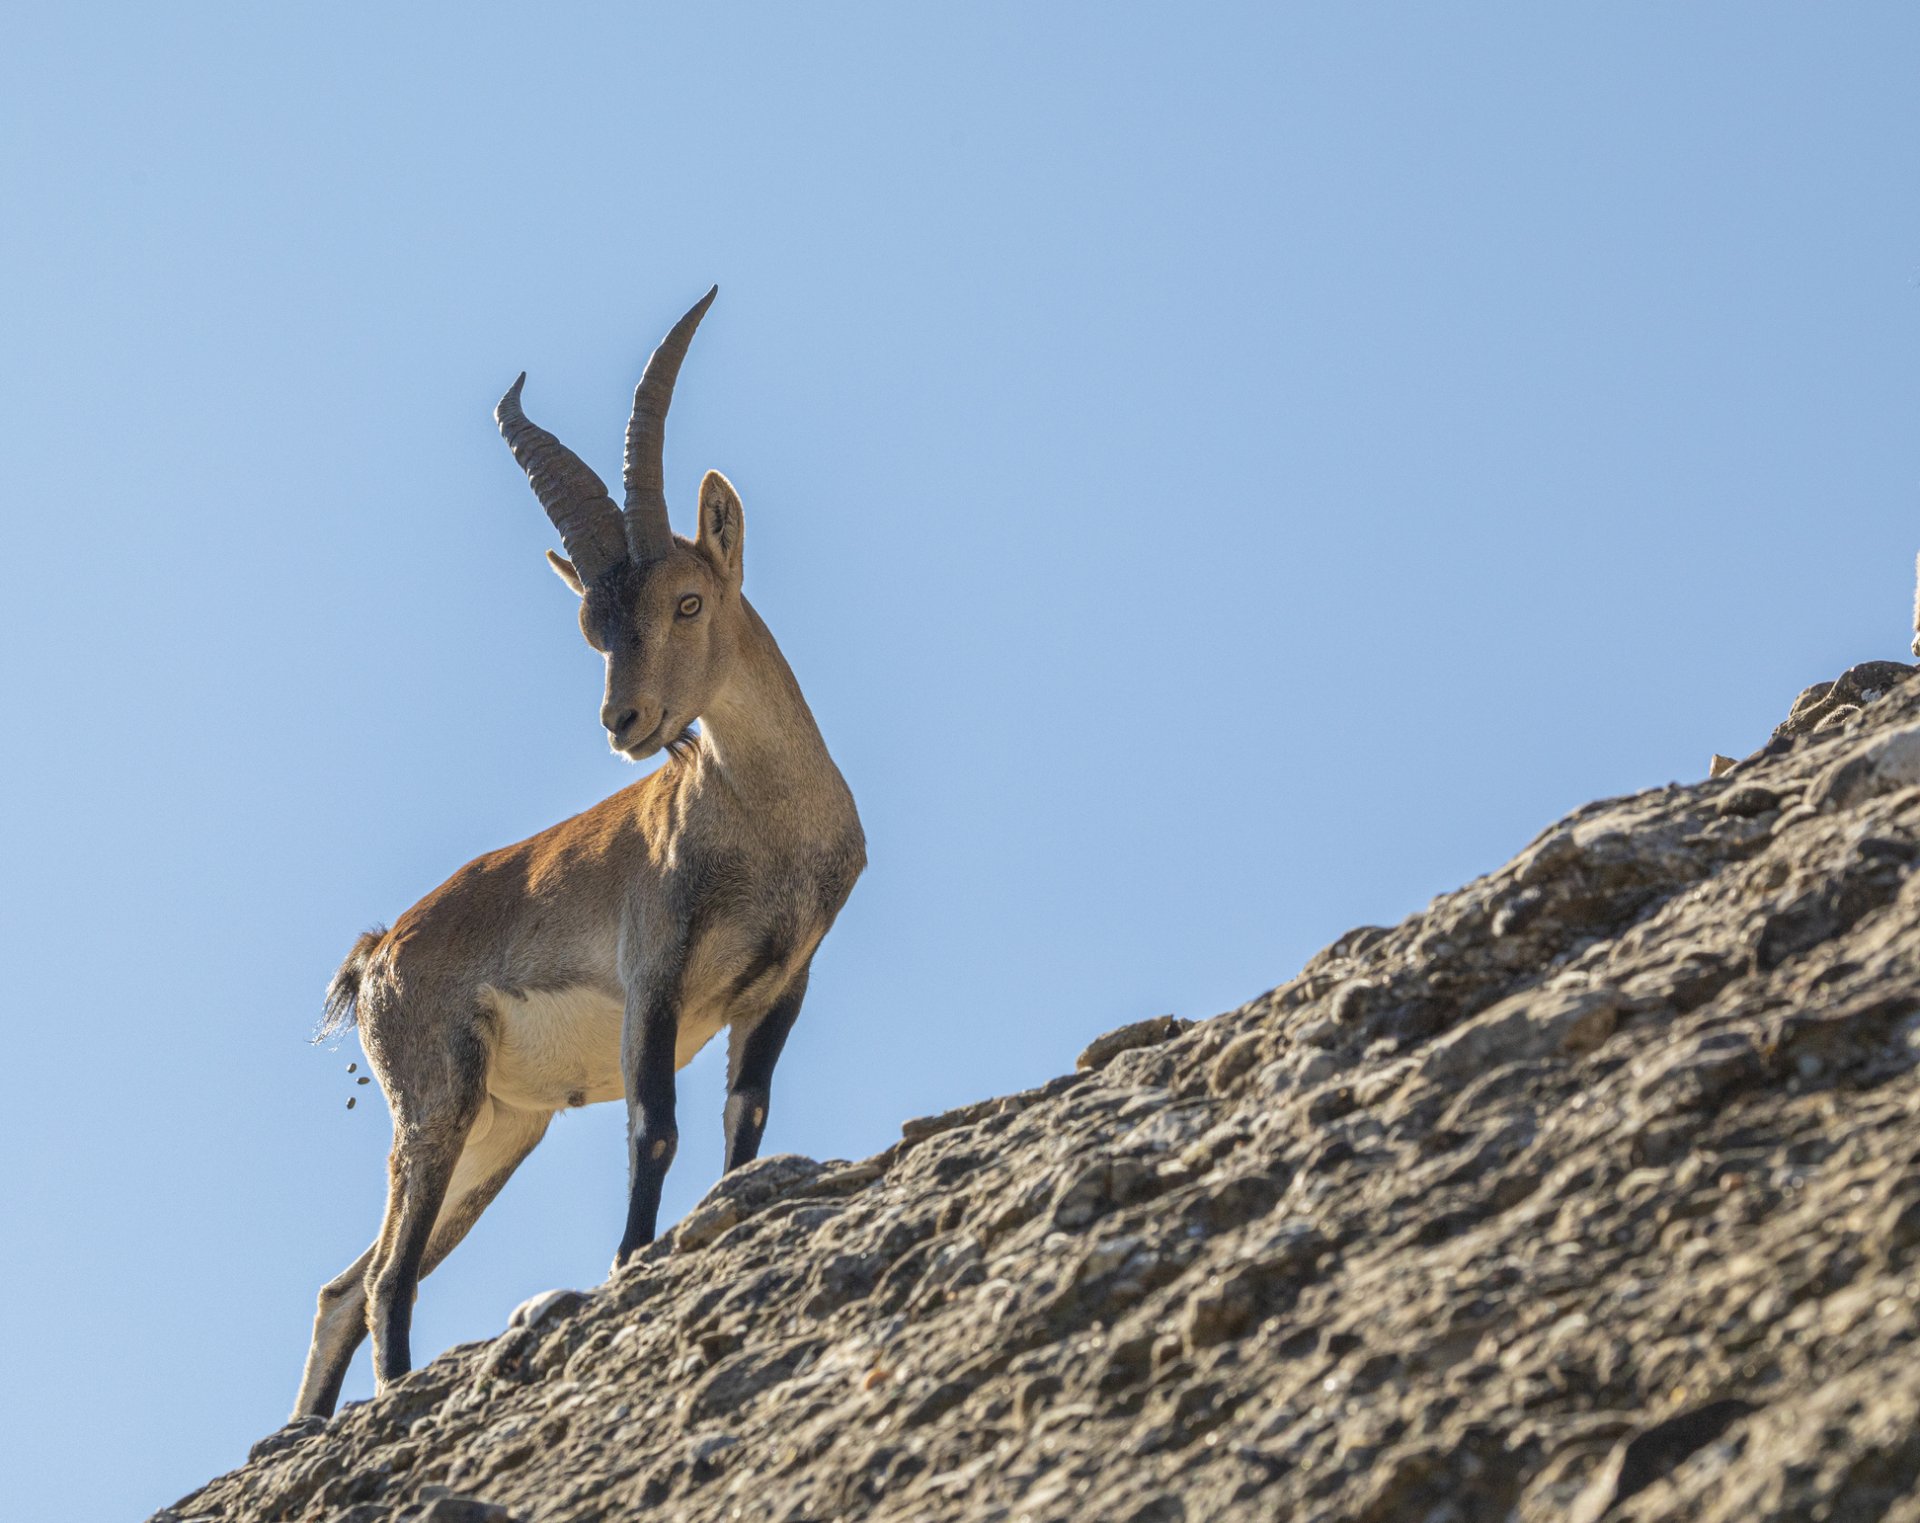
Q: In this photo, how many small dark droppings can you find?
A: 3